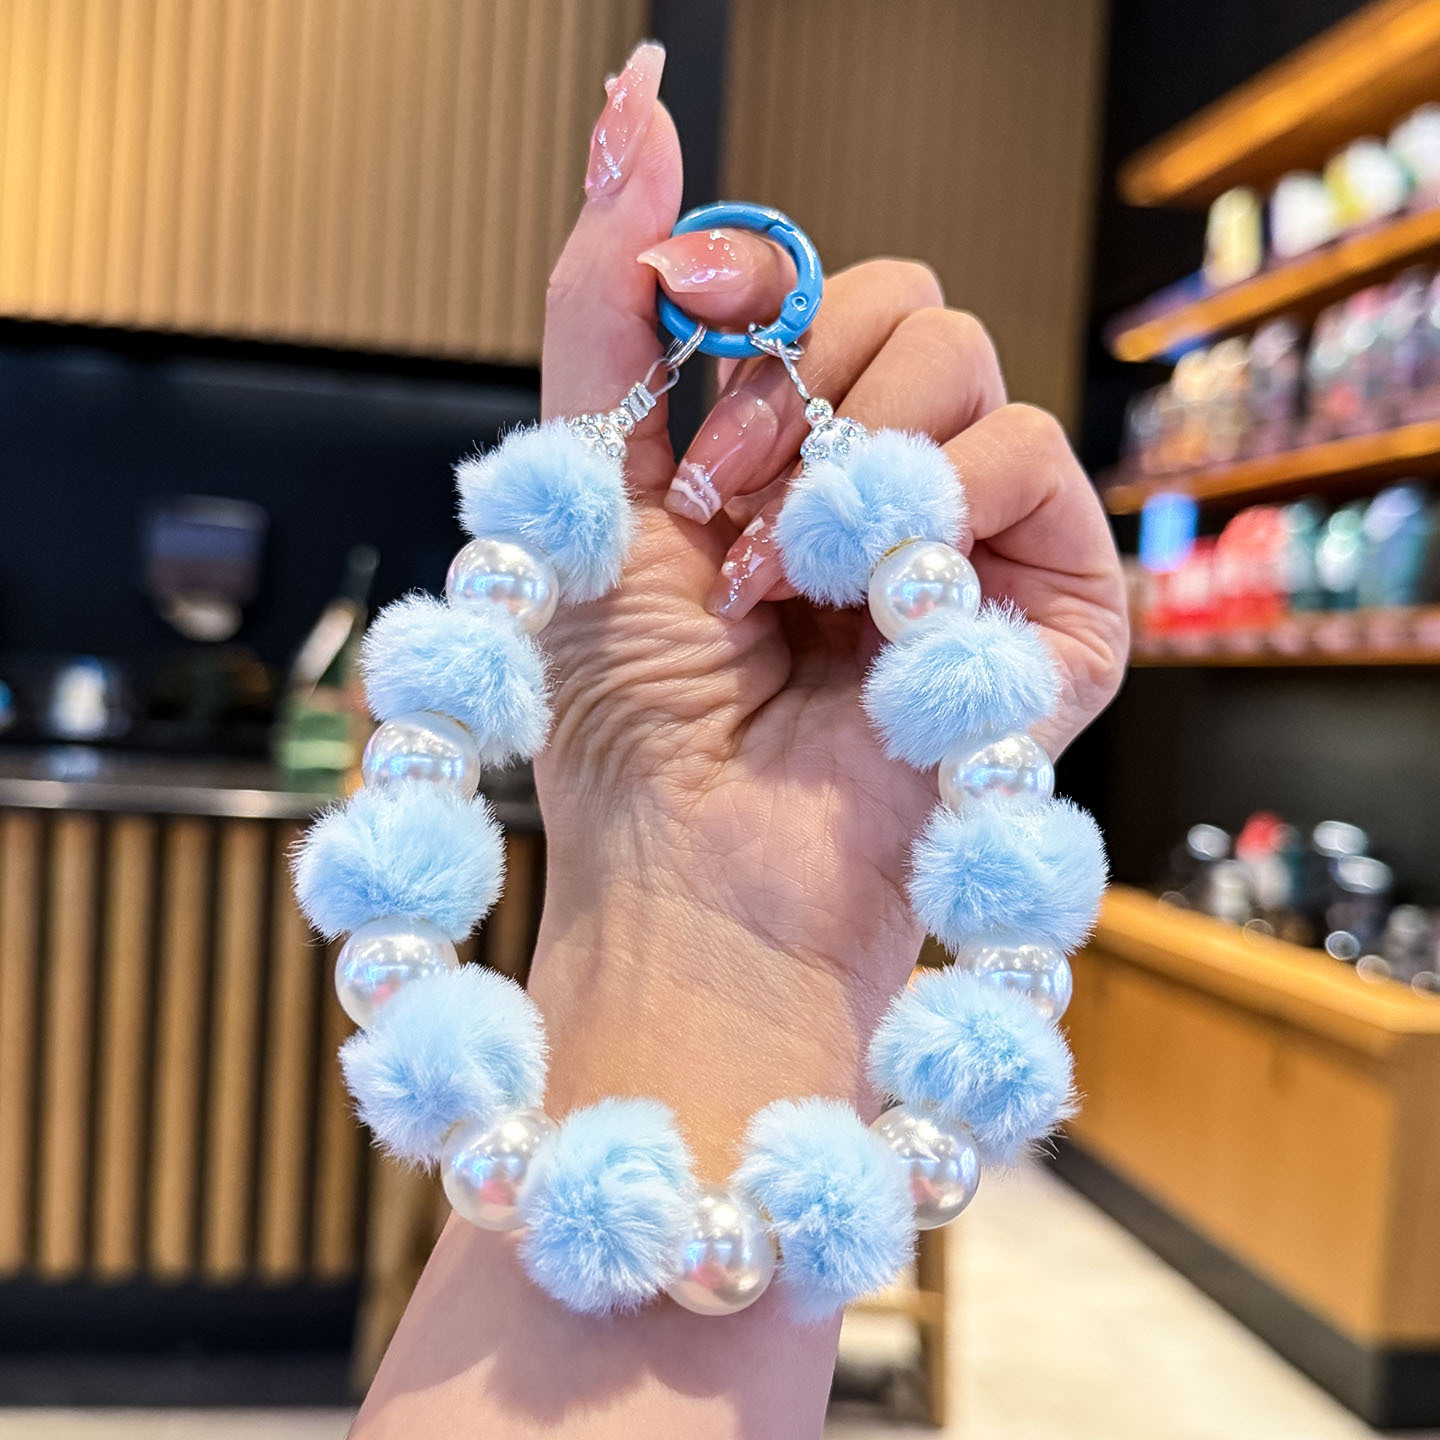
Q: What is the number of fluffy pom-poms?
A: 10